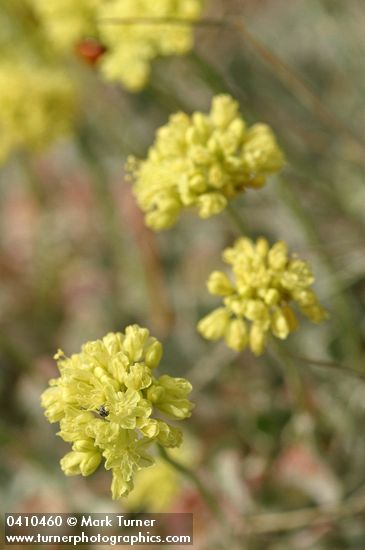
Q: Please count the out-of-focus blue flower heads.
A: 0